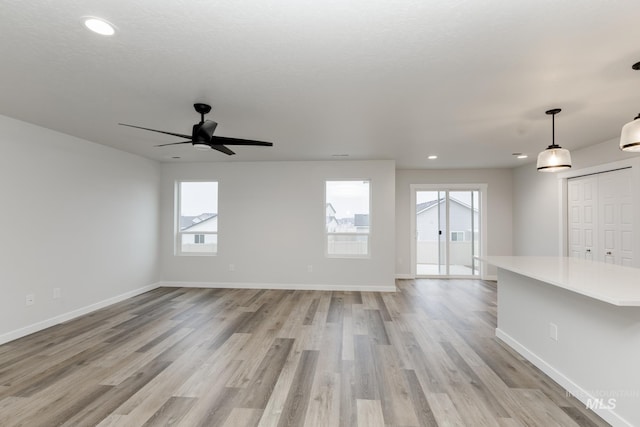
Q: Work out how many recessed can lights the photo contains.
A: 3